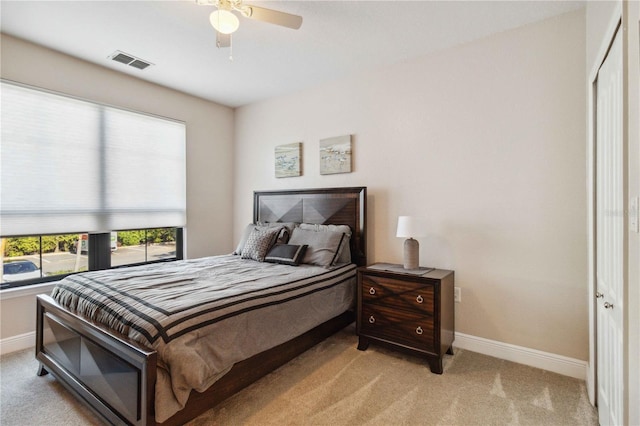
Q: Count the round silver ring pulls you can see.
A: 4